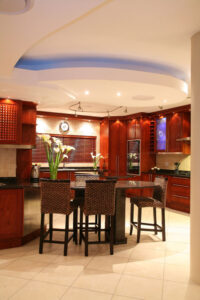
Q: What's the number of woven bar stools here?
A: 4